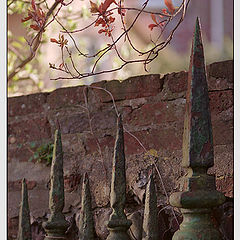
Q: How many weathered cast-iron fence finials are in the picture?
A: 6